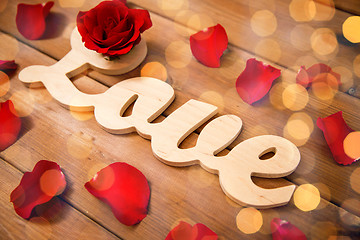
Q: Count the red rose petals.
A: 11